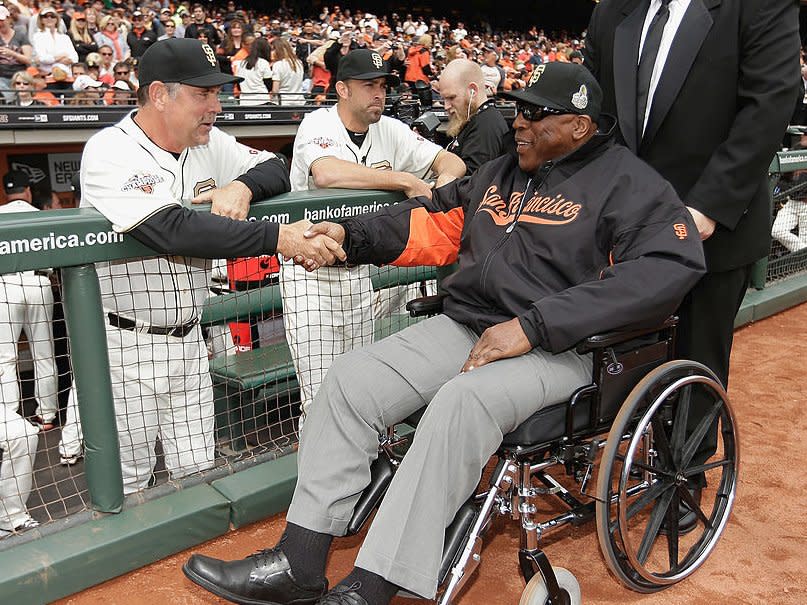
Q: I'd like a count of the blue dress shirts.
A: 0